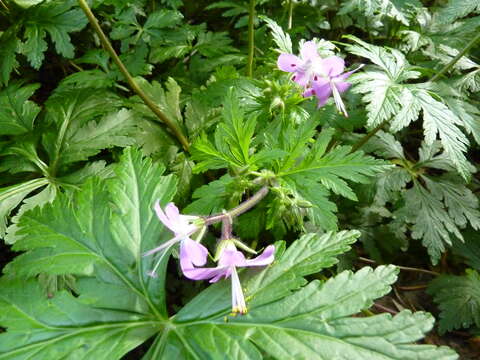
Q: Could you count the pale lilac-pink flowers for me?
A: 4